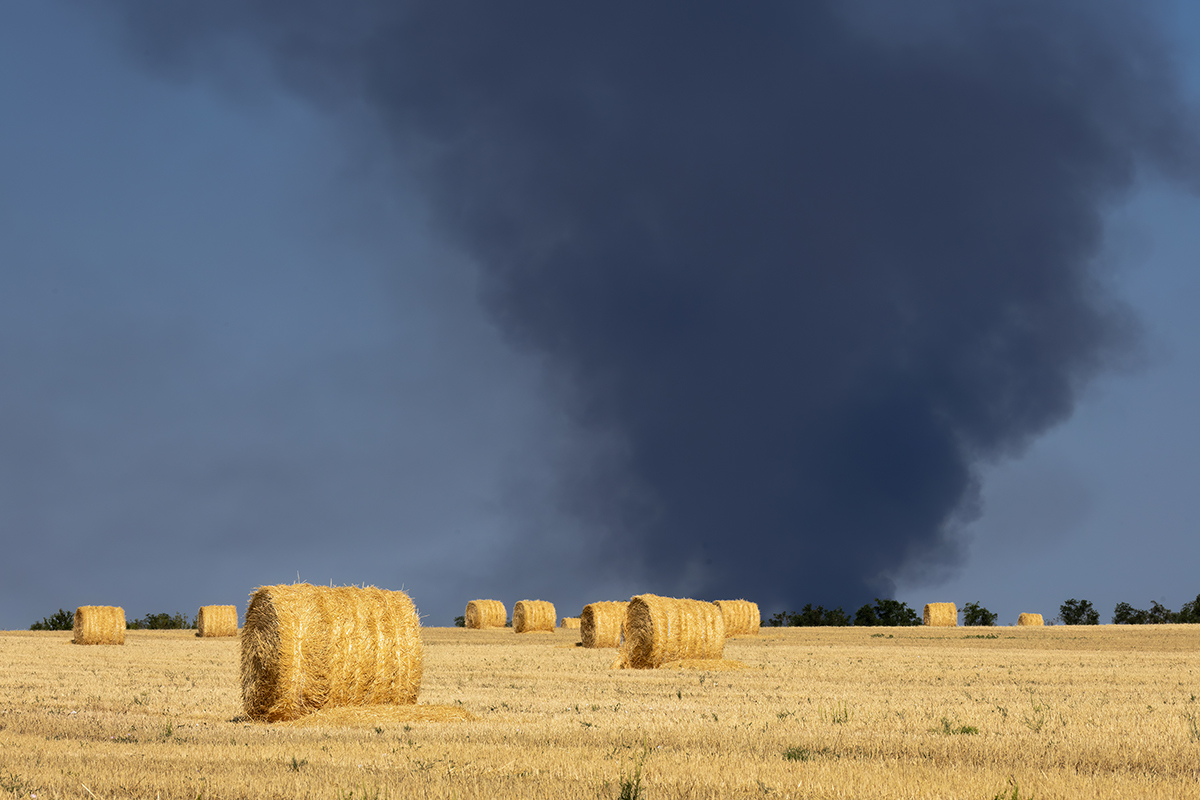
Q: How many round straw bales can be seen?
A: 11